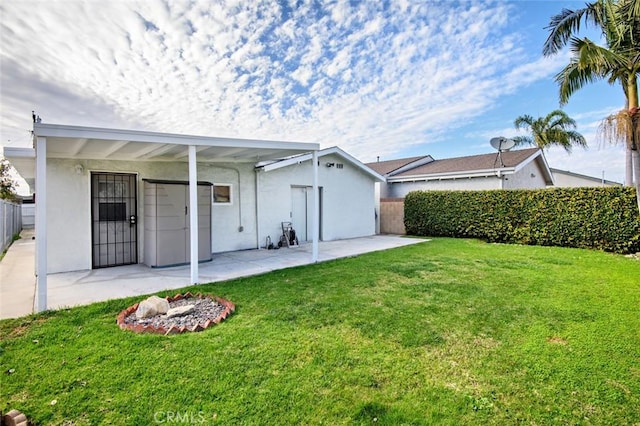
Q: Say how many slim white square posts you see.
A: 3